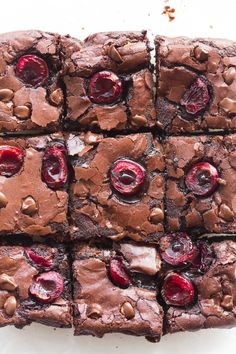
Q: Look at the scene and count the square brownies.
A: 9